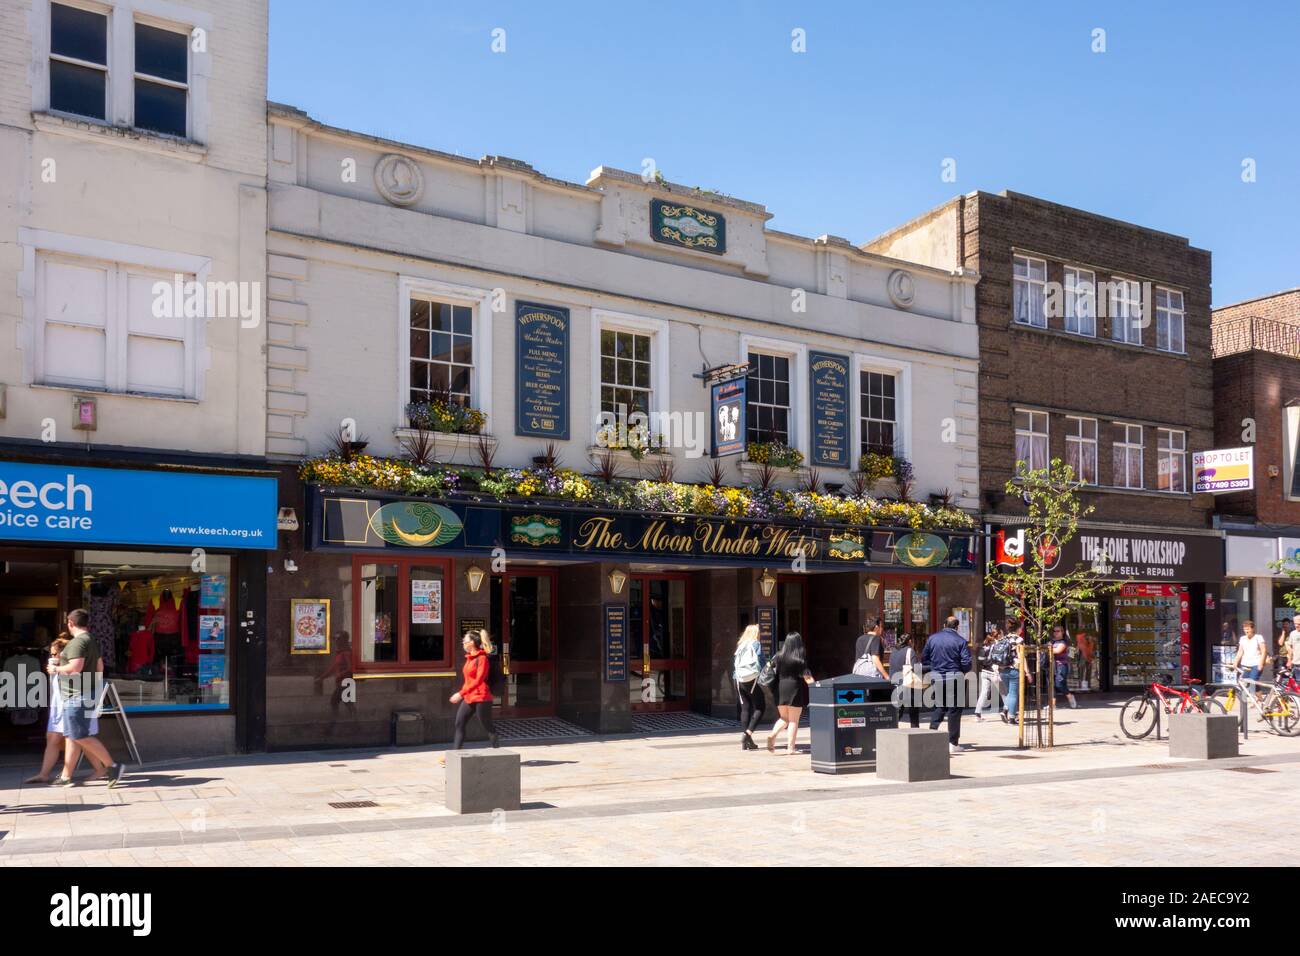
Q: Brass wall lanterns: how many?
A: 4